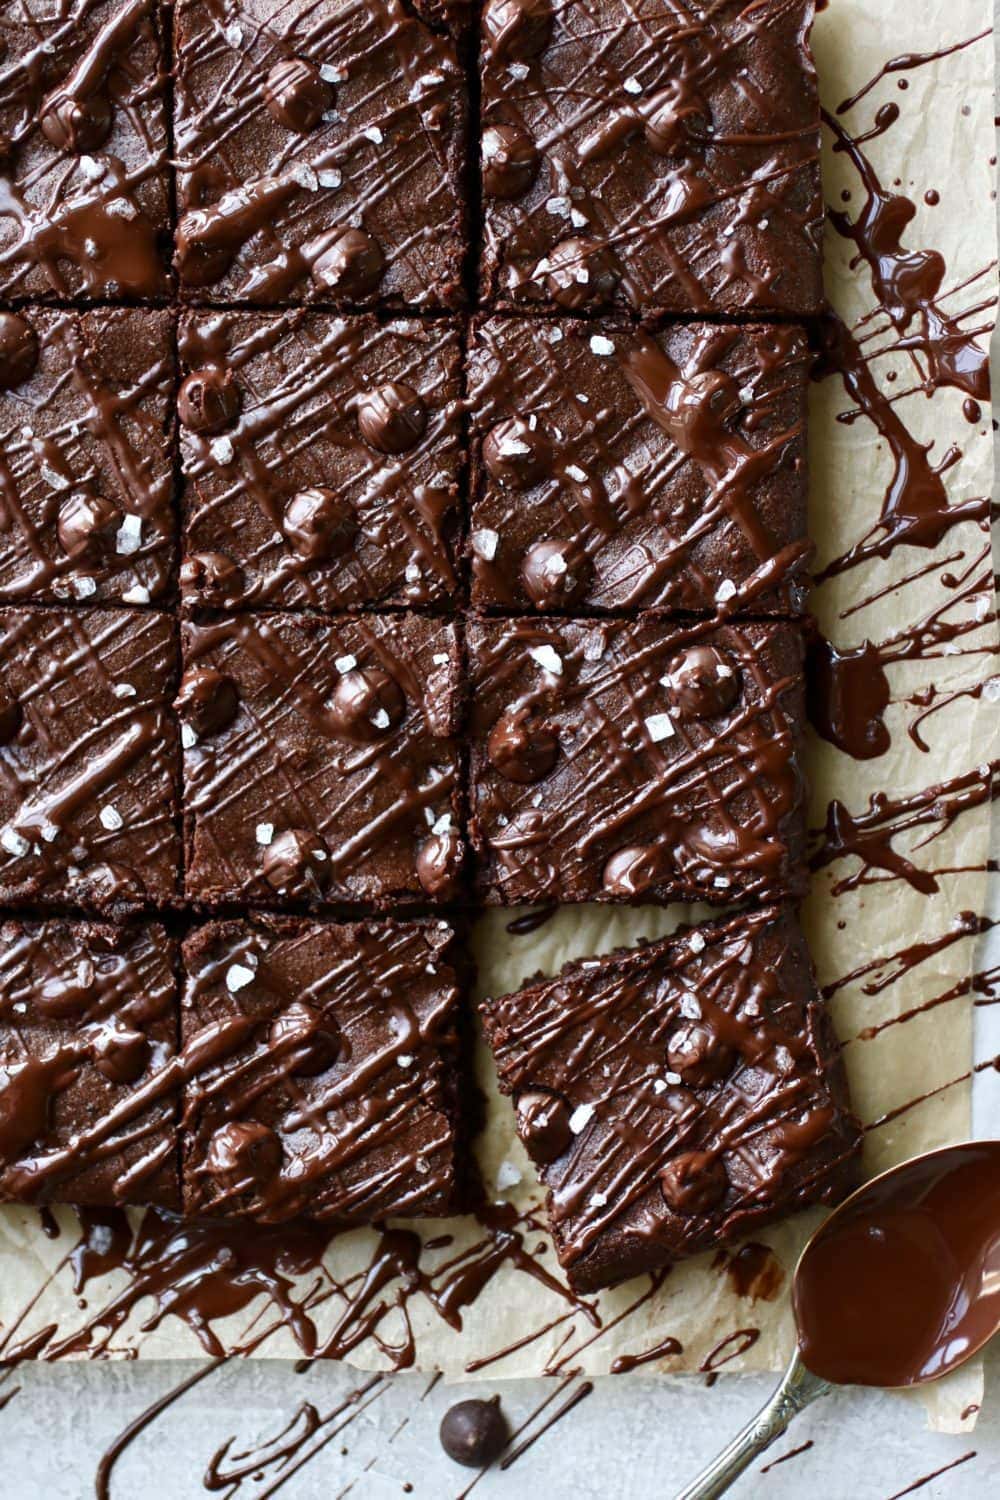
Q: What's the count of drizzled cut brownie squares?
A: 12